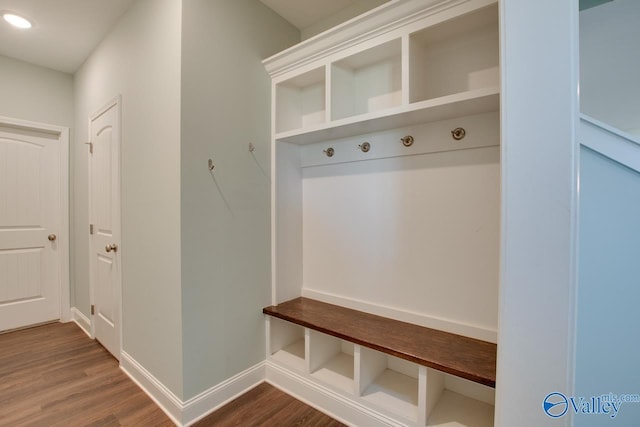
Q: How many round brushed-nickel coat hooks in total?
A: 4